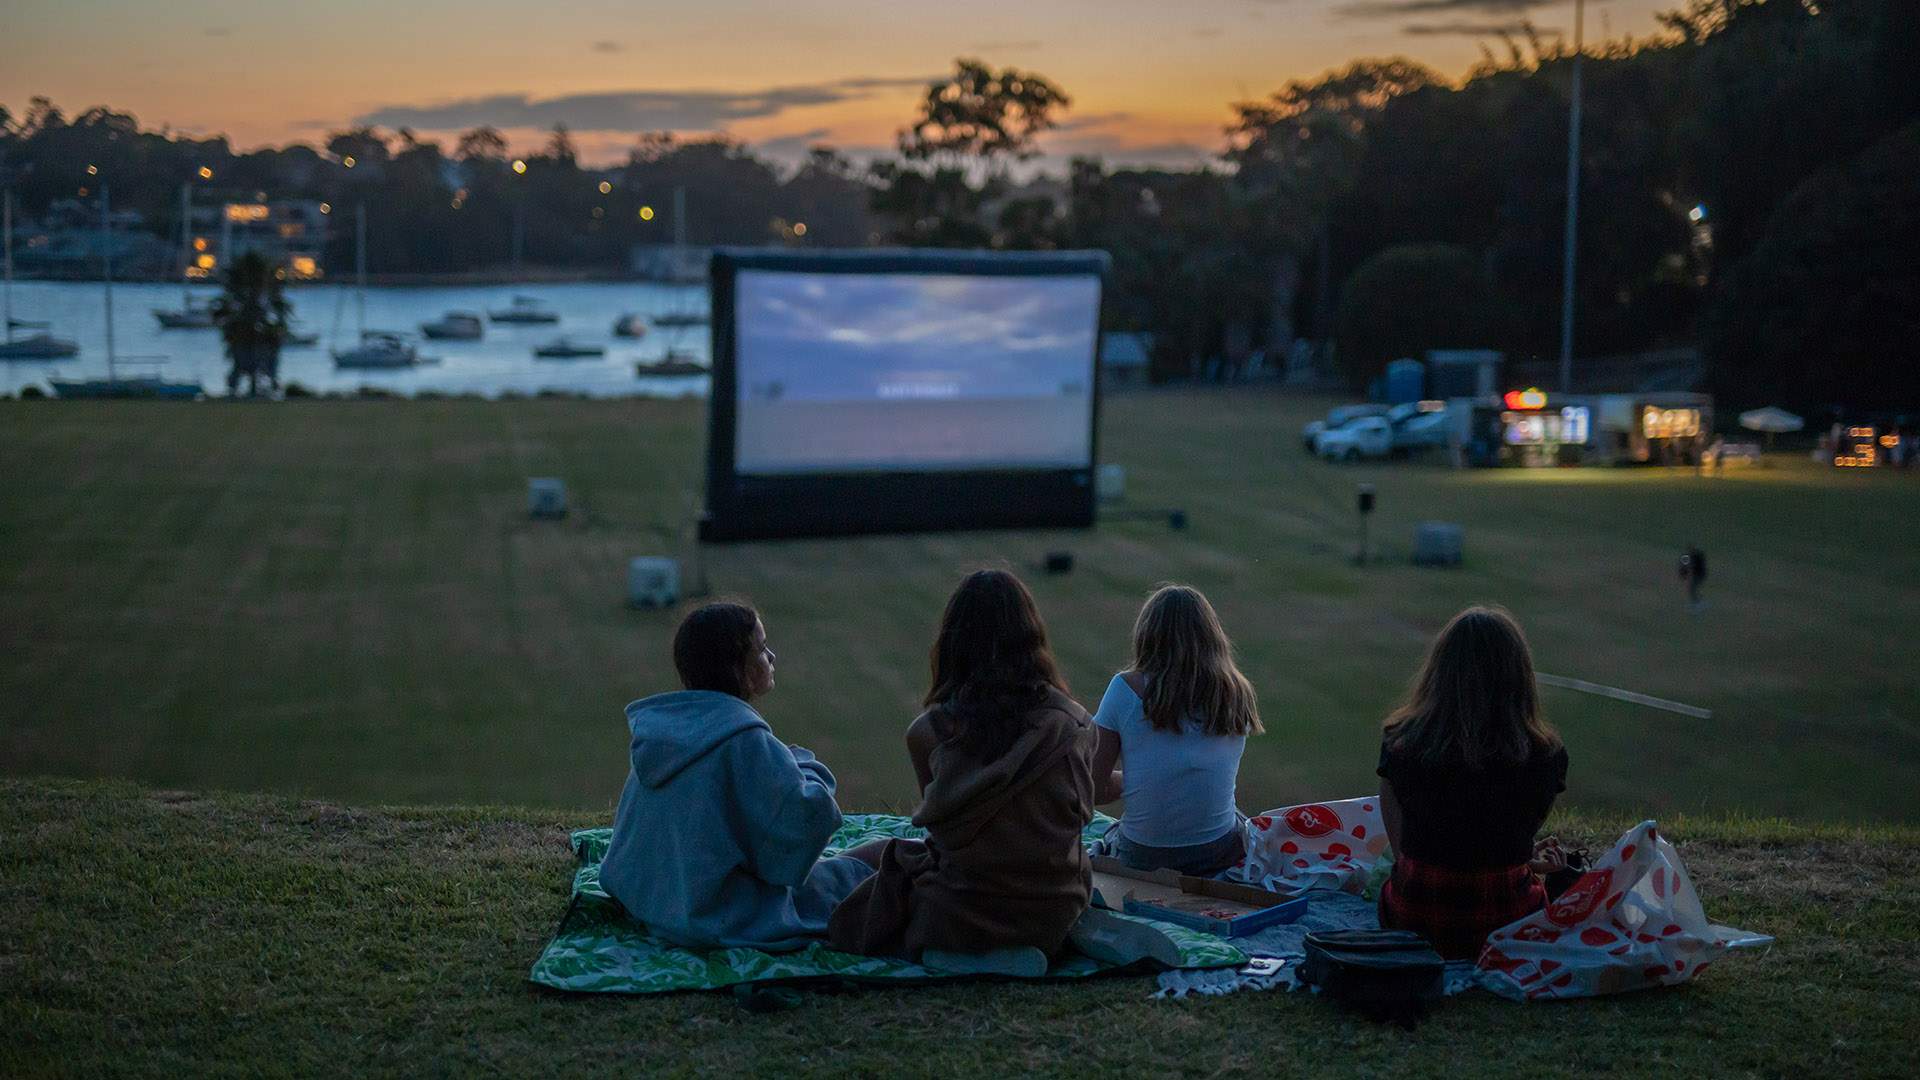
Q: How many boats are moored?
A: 11